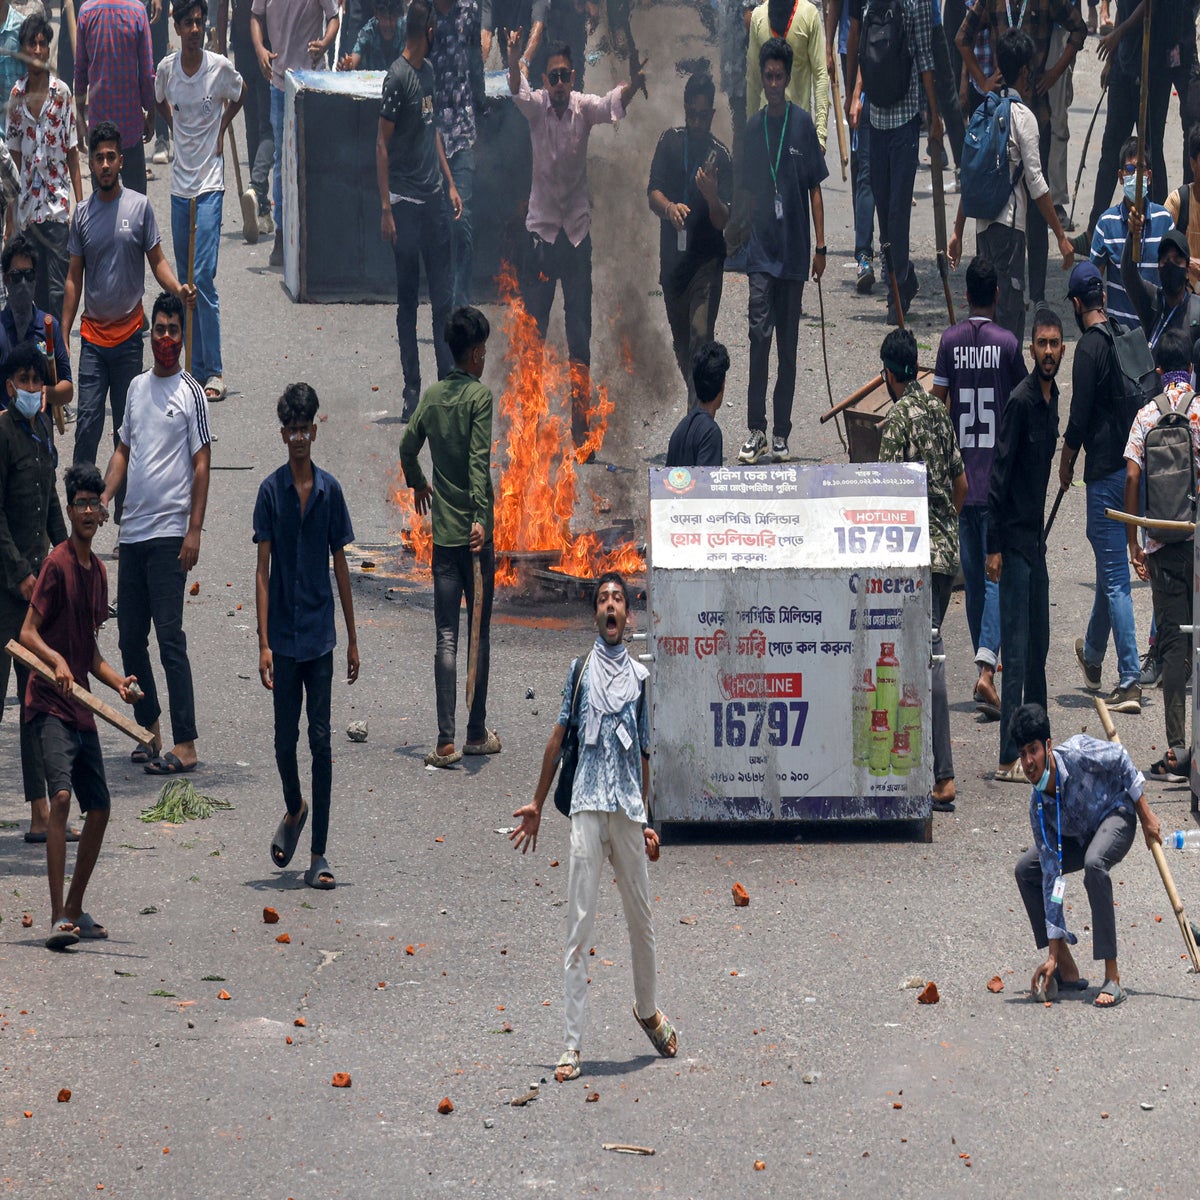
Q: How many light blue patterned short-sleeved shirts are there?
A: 1